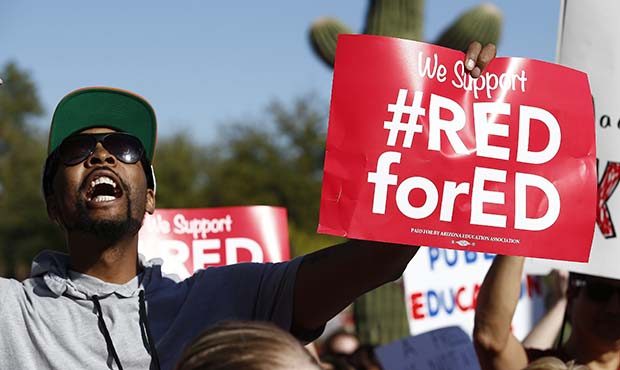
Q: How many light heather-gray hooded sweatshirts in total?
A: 1